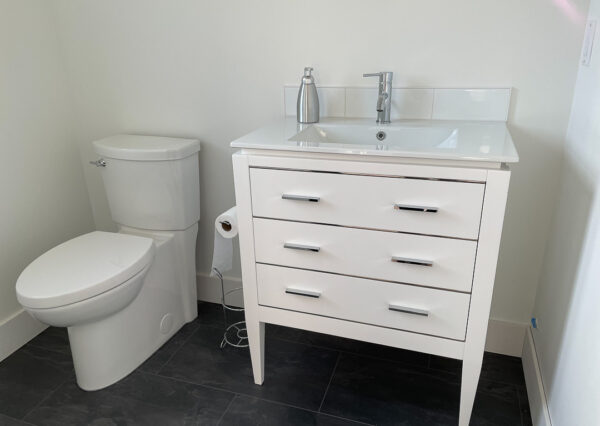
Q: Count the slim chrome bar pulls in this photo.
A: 6